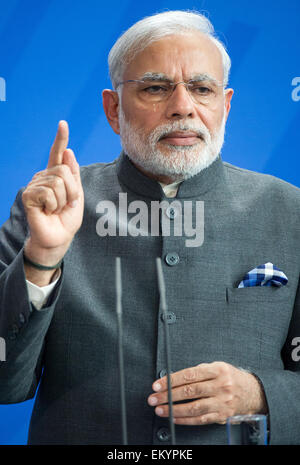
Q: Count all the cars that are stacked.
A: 0